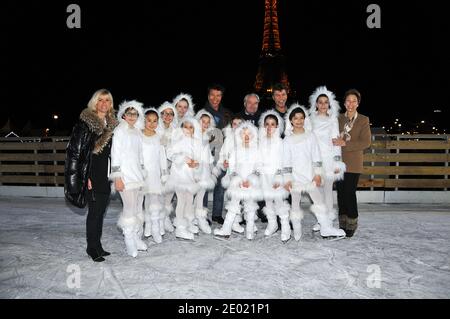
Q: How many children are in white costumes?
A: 11